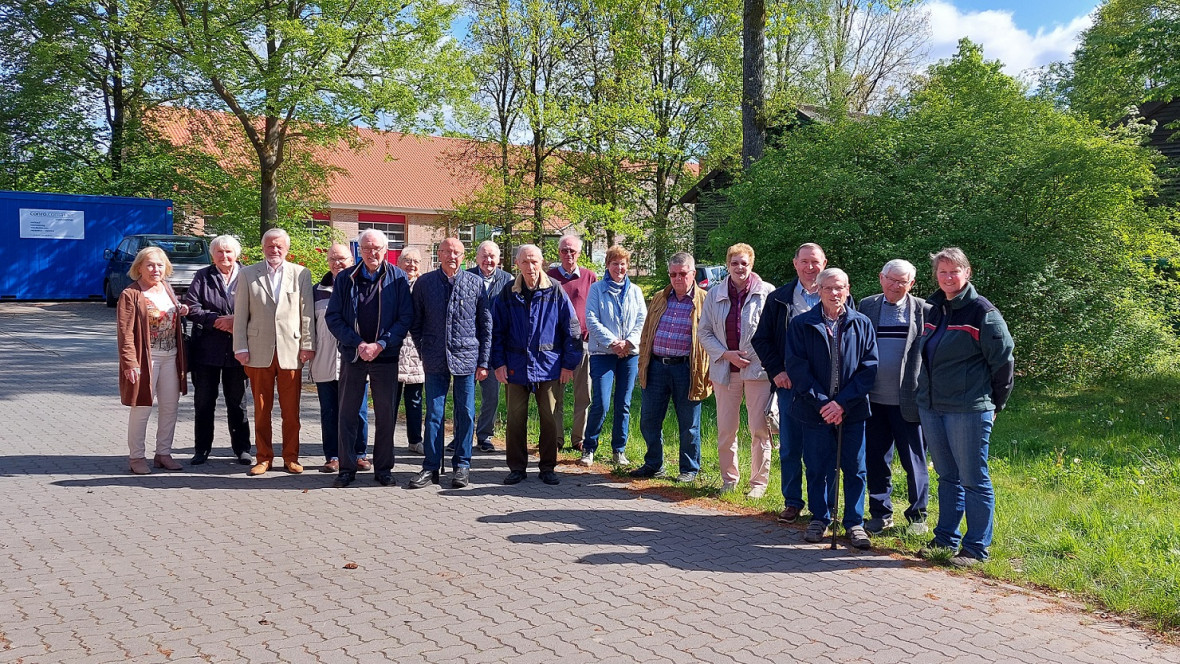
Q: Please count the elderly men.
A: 11